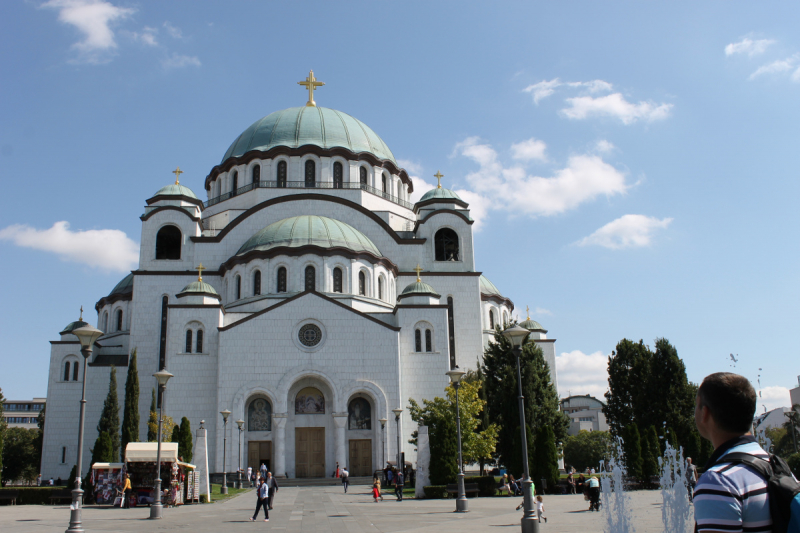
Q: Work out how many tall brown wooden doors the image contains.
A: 3